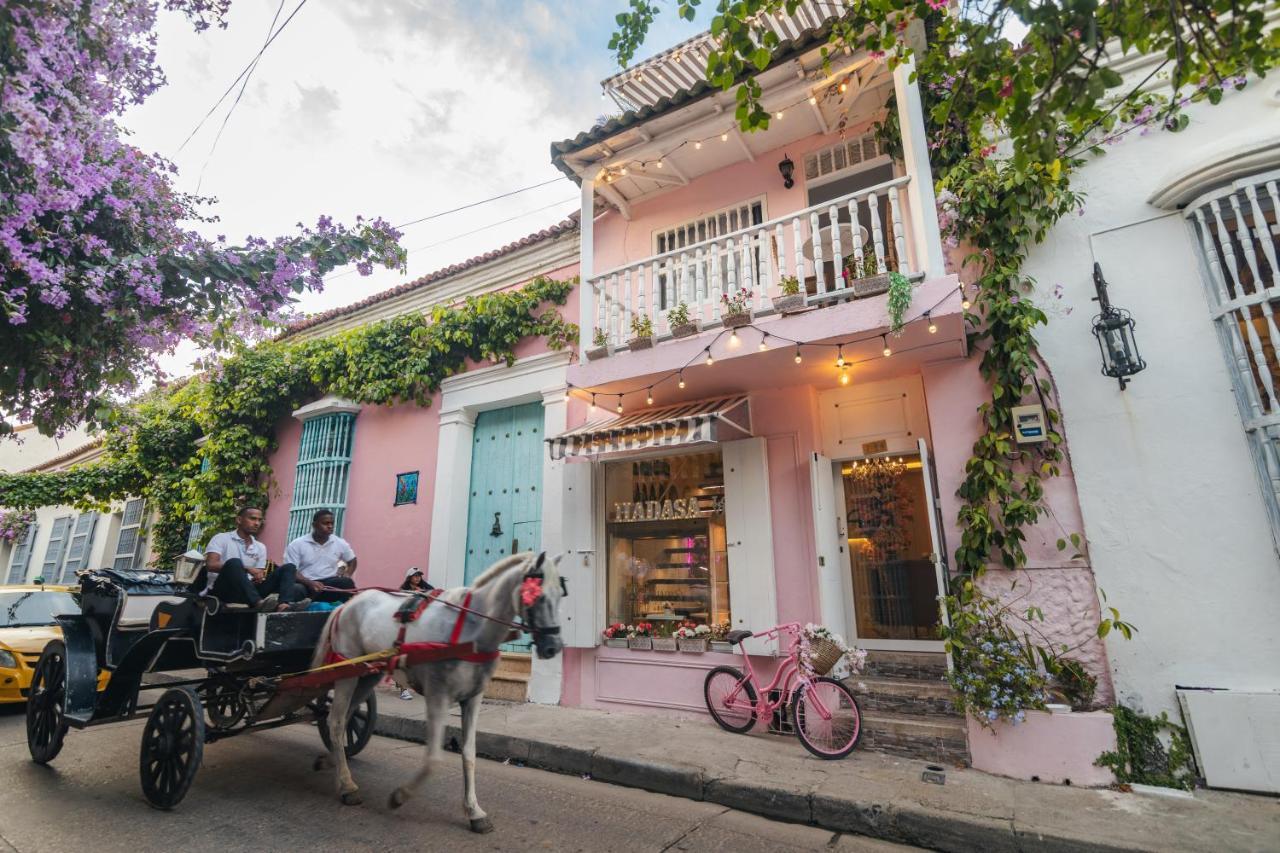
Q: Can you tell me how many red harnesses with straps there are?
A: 1